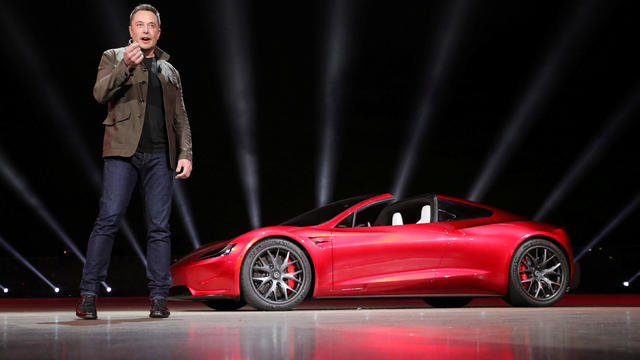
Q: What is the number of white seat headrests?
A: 2